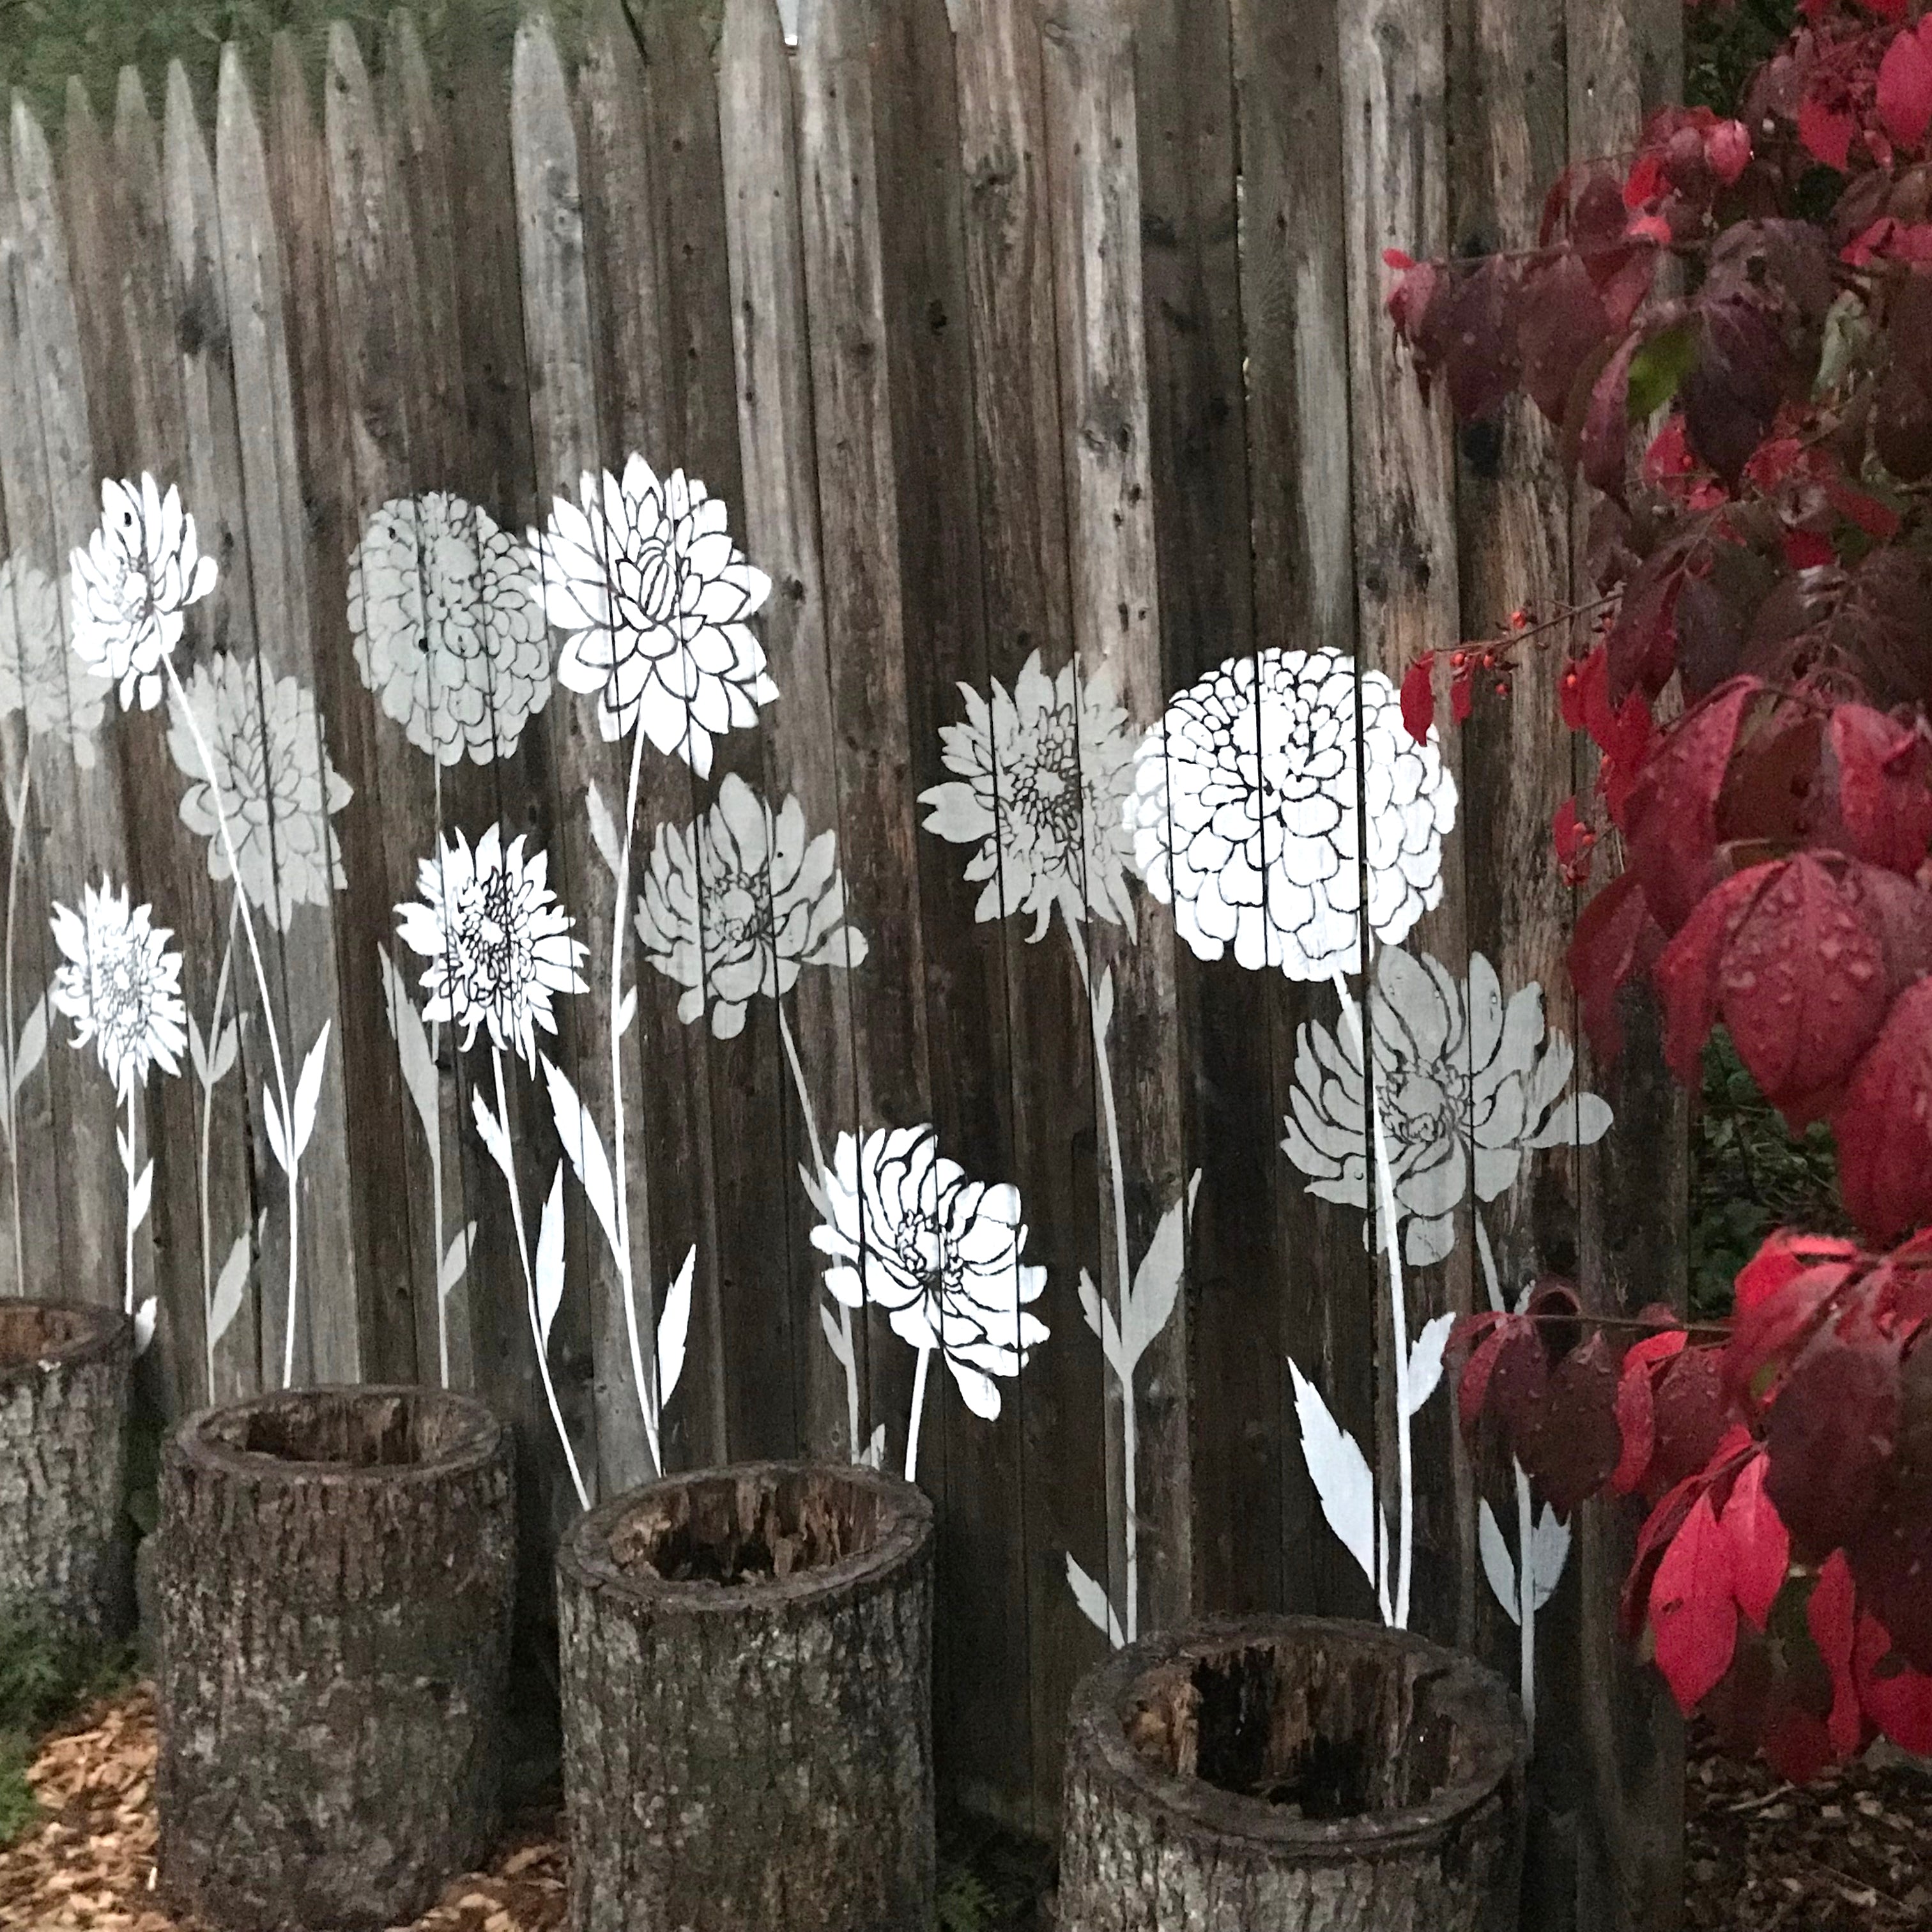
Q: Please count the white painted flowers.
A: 6